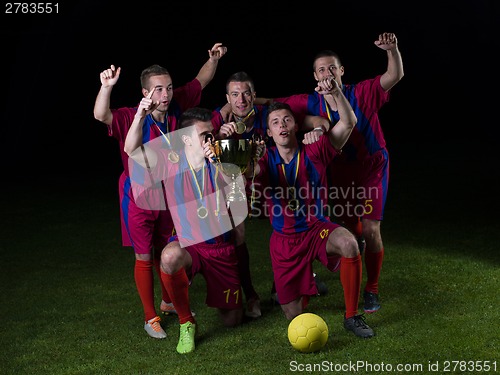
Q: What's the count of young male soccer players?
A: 5